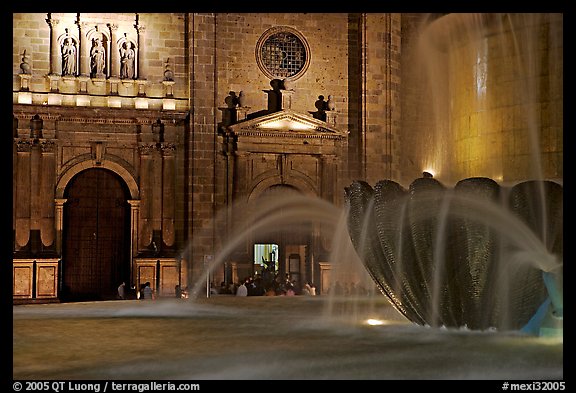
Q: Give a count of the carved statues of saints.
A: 3